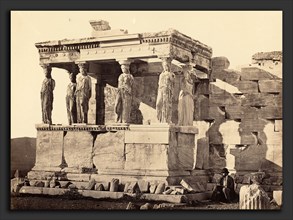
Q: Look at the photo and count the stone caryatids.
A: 6